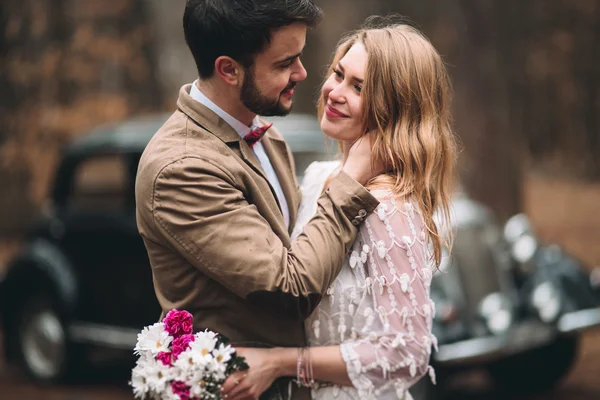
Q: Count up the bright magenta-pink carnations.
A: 4